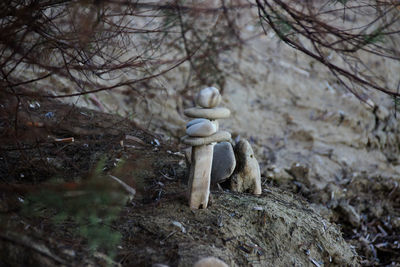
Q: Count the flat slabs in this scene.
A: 2